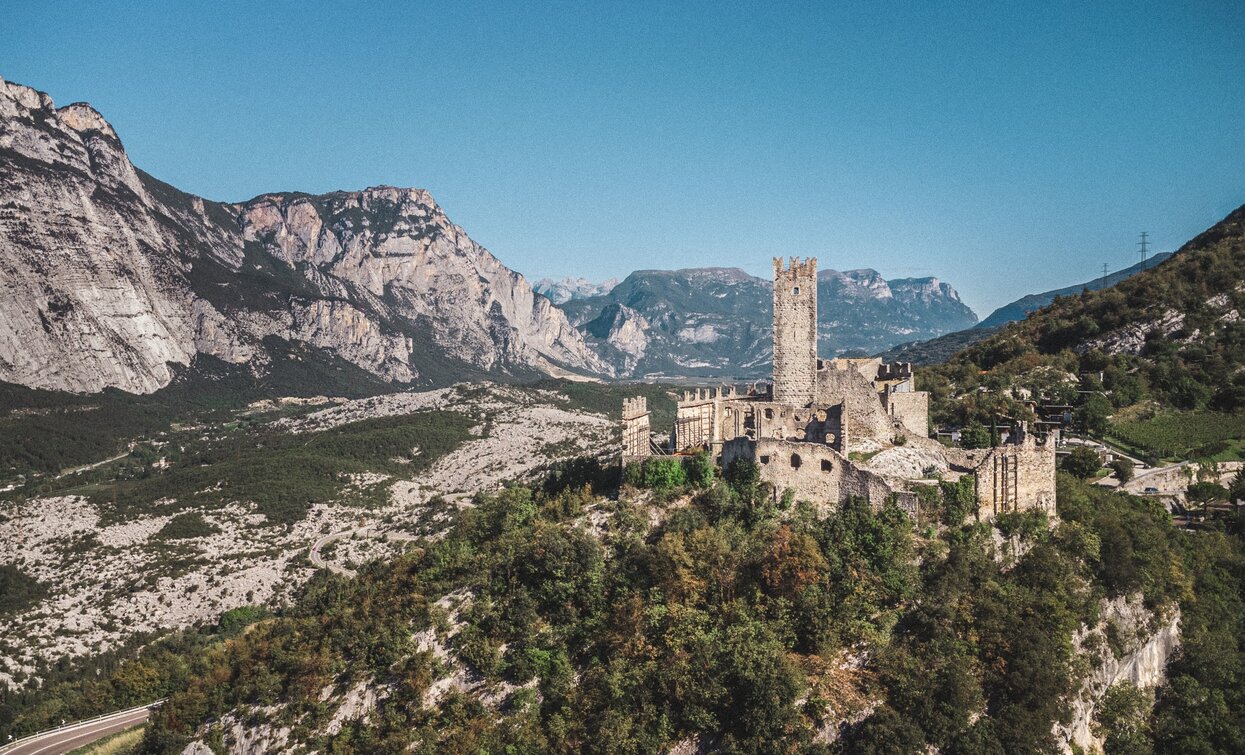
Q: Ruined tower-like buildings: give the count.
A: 1